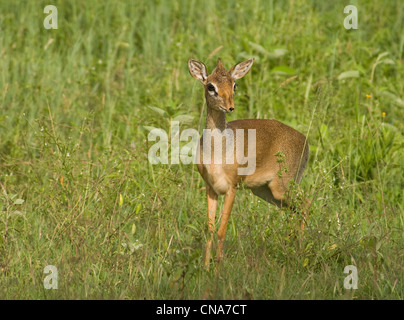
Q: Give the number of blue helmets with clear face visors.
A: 0